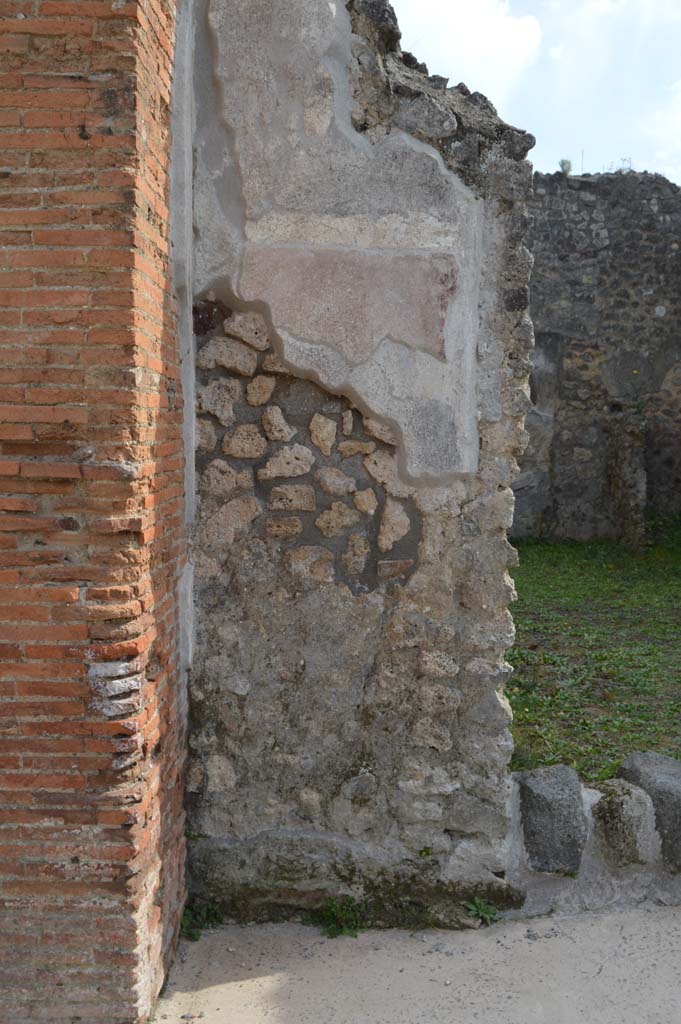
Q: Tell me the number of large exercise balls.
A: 0